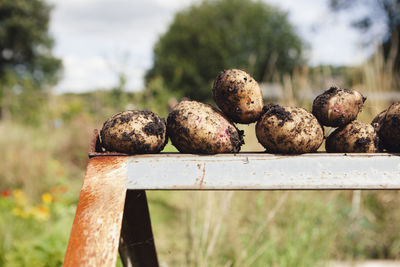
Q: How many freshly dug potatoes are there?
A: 8